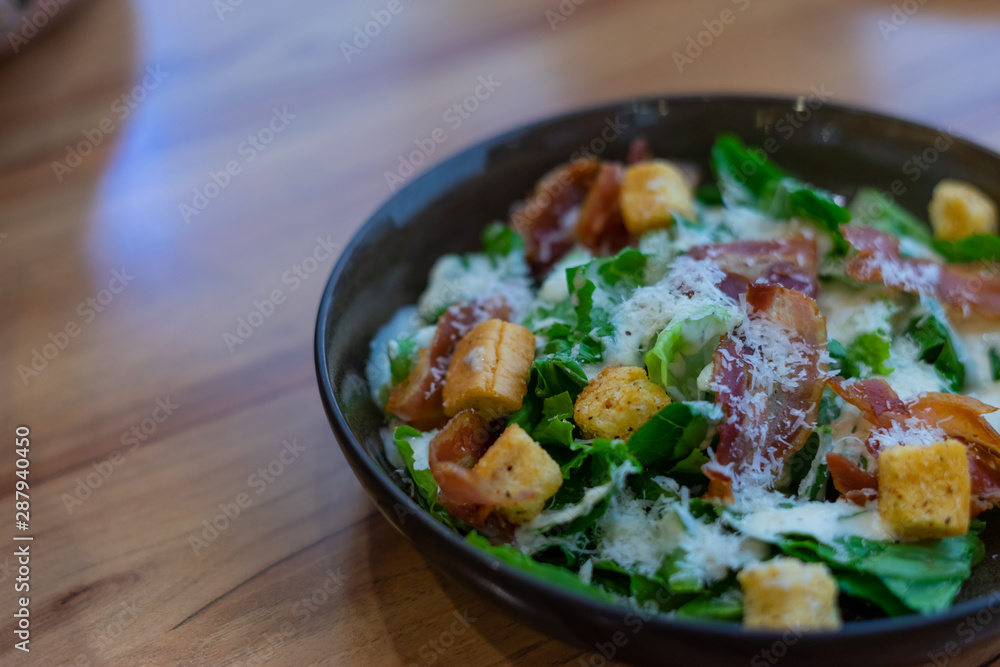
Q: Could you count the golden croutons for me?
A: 7